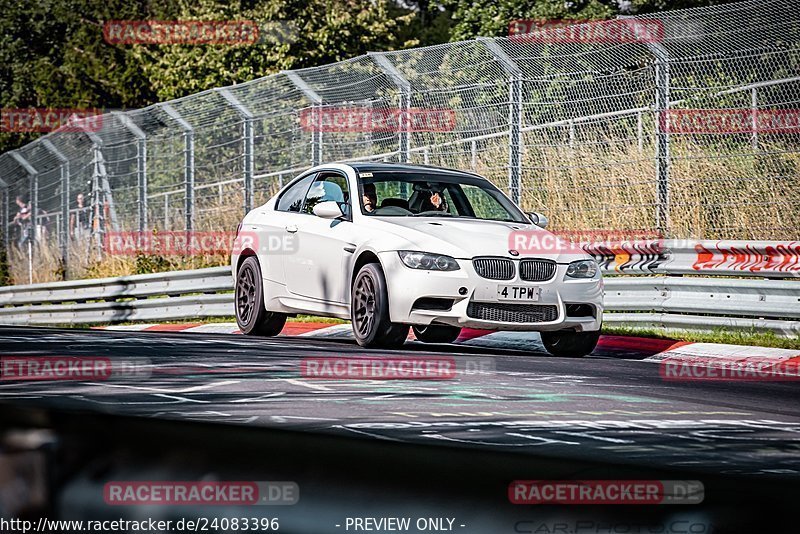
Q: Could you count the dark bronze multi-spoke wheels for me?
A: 2